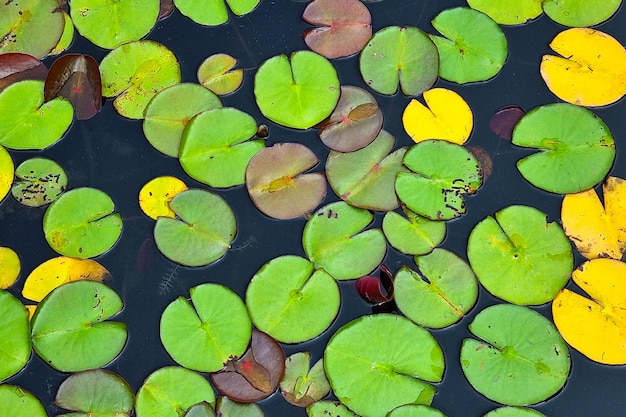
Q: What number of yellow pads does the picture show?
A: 8